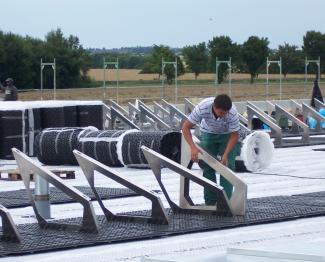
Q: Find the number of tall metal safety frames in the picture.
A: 6